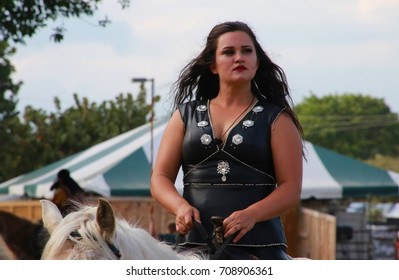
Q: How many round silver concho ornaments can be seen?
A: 6